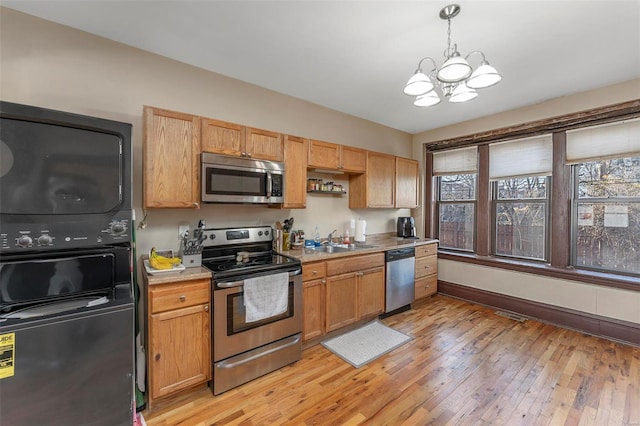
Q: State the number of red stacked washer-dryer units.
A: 0